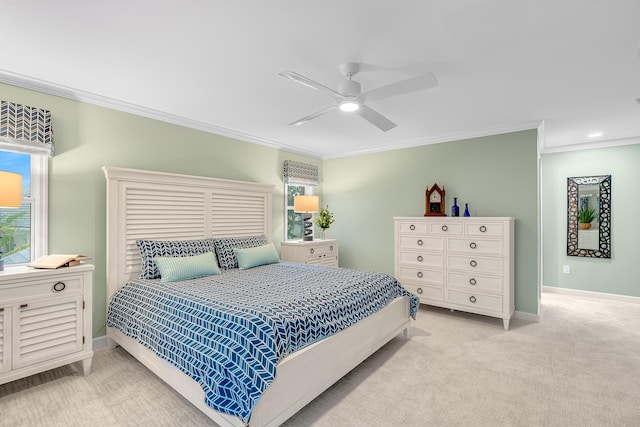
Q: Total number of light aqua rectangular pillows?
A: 2